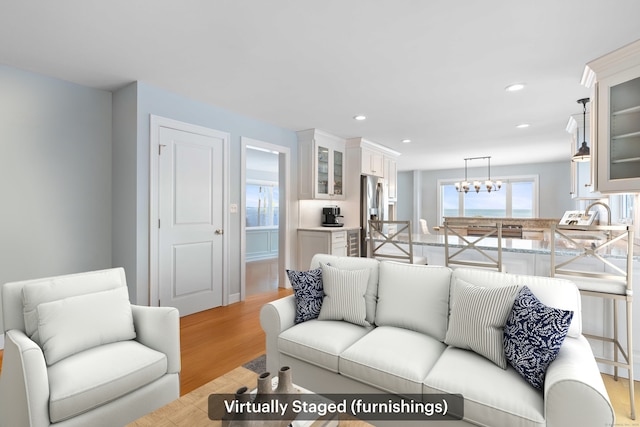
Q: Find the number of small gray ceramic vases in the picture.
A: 3